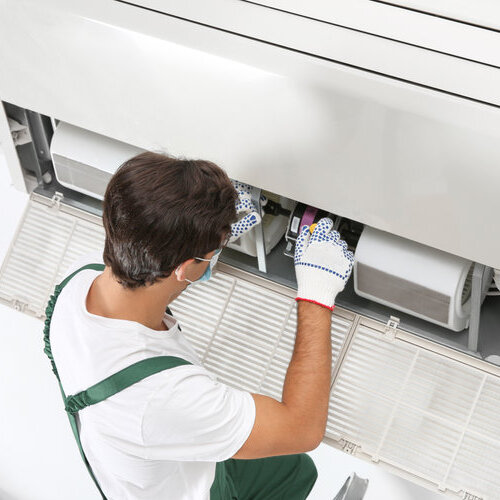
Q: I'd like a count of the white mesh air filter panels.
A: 3